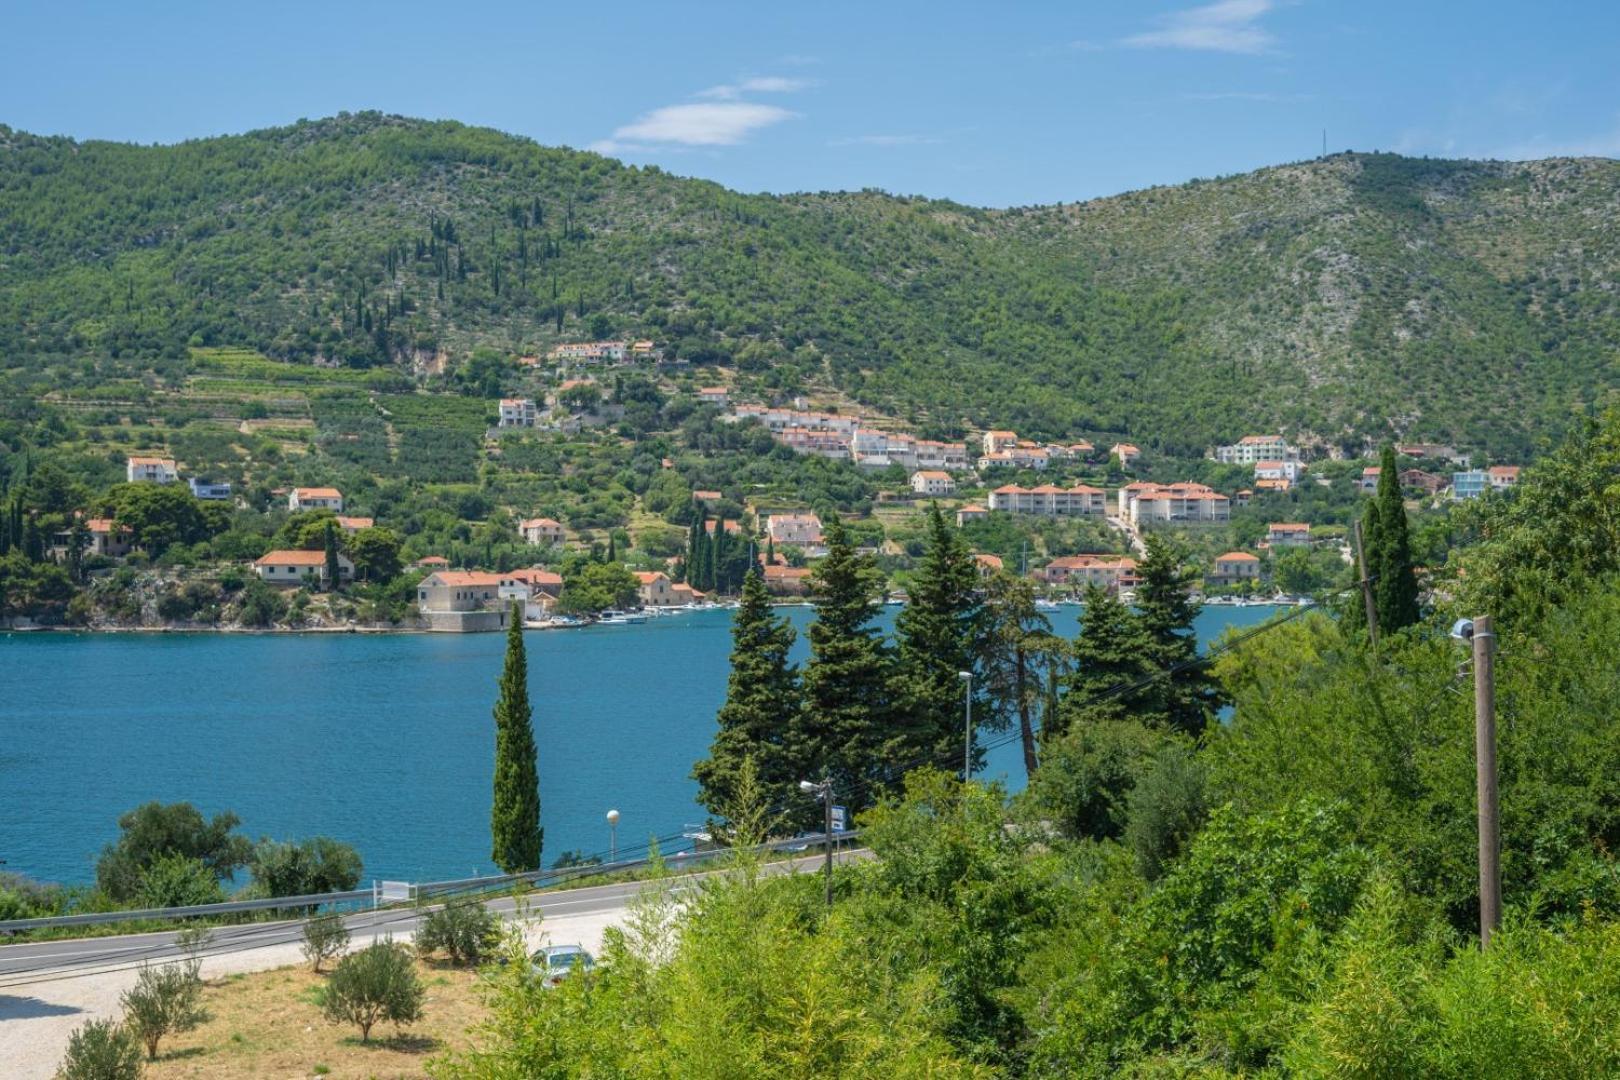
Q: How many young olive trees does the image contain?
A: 6